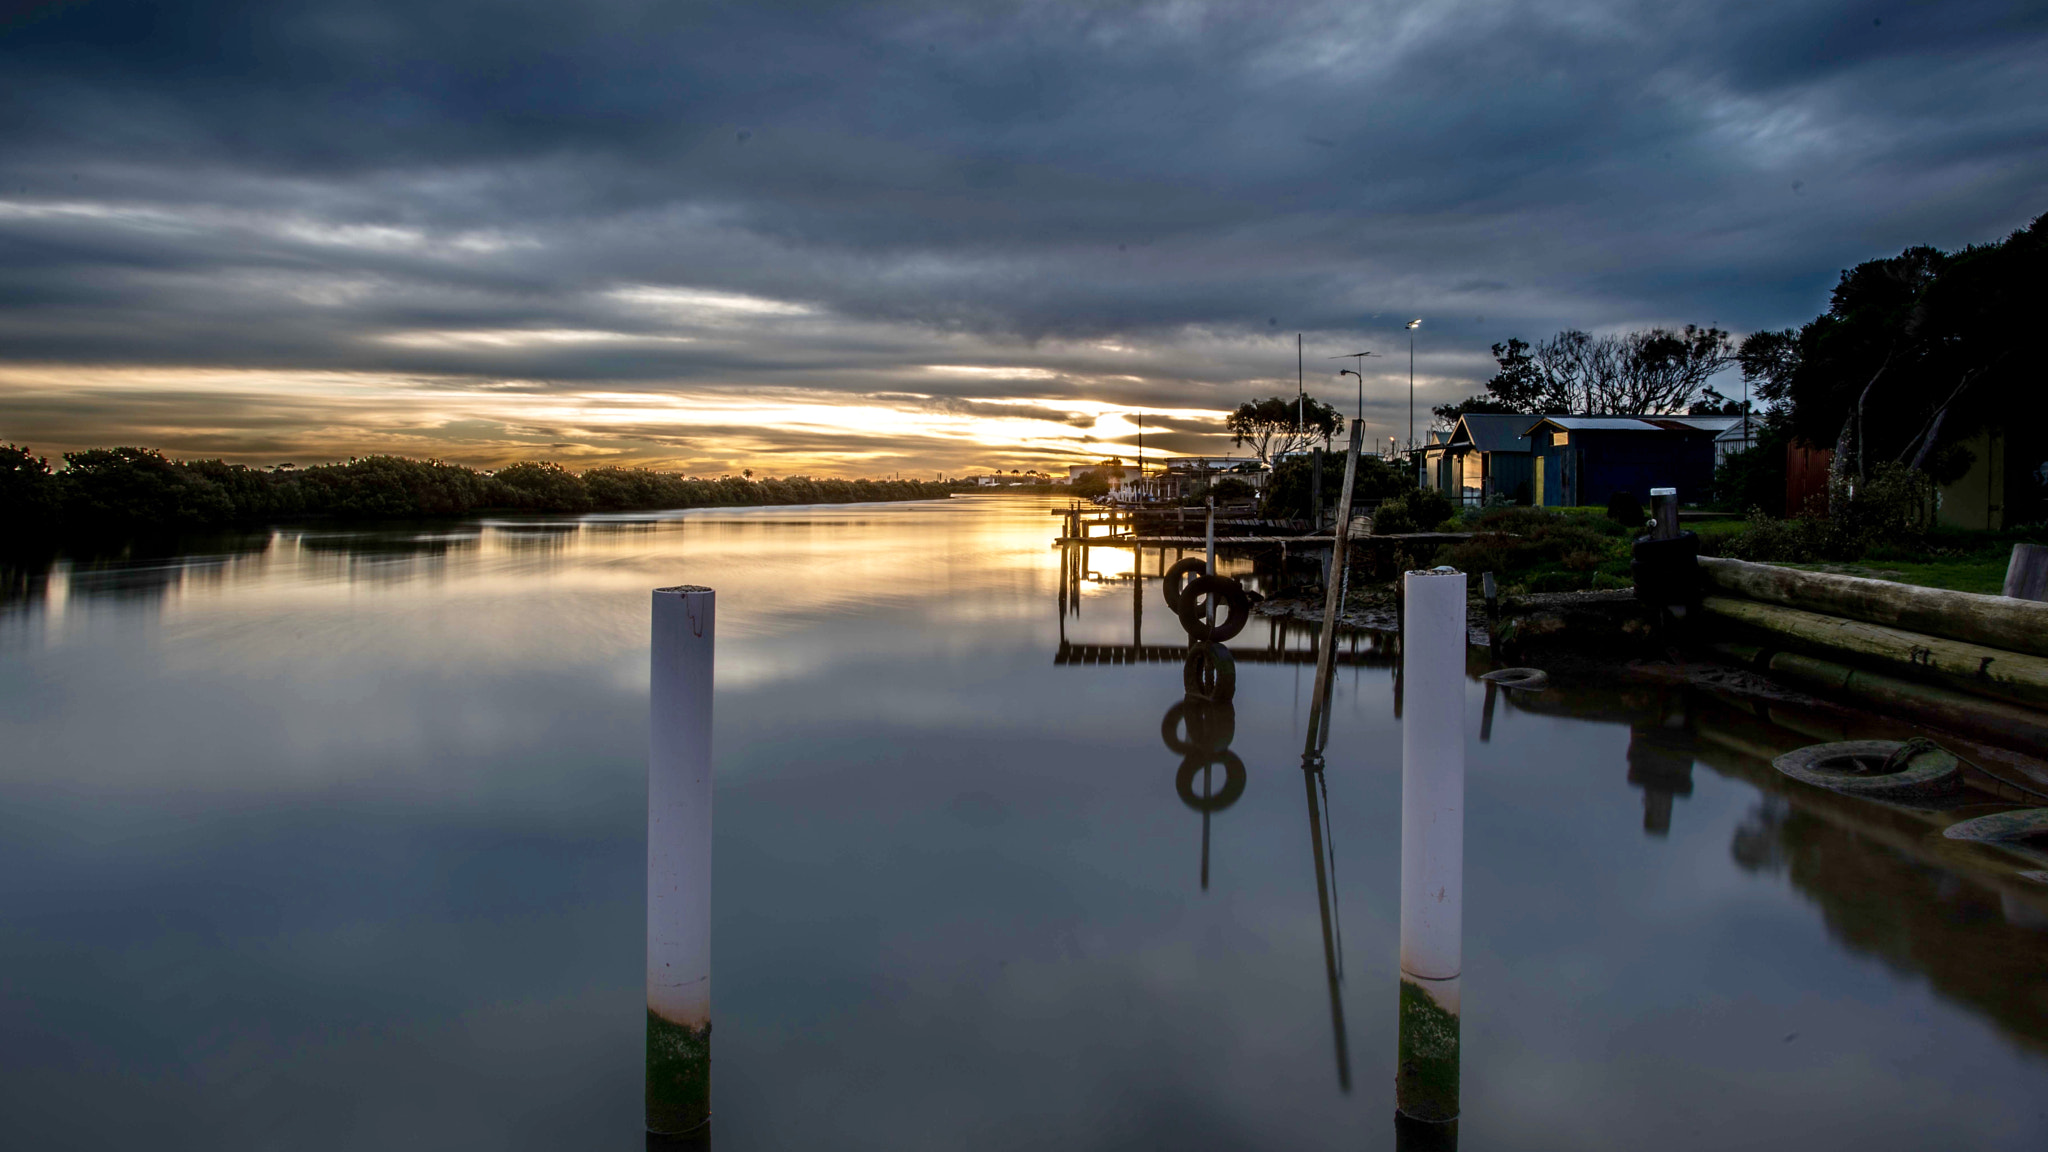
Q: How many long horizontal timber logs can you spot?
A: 3